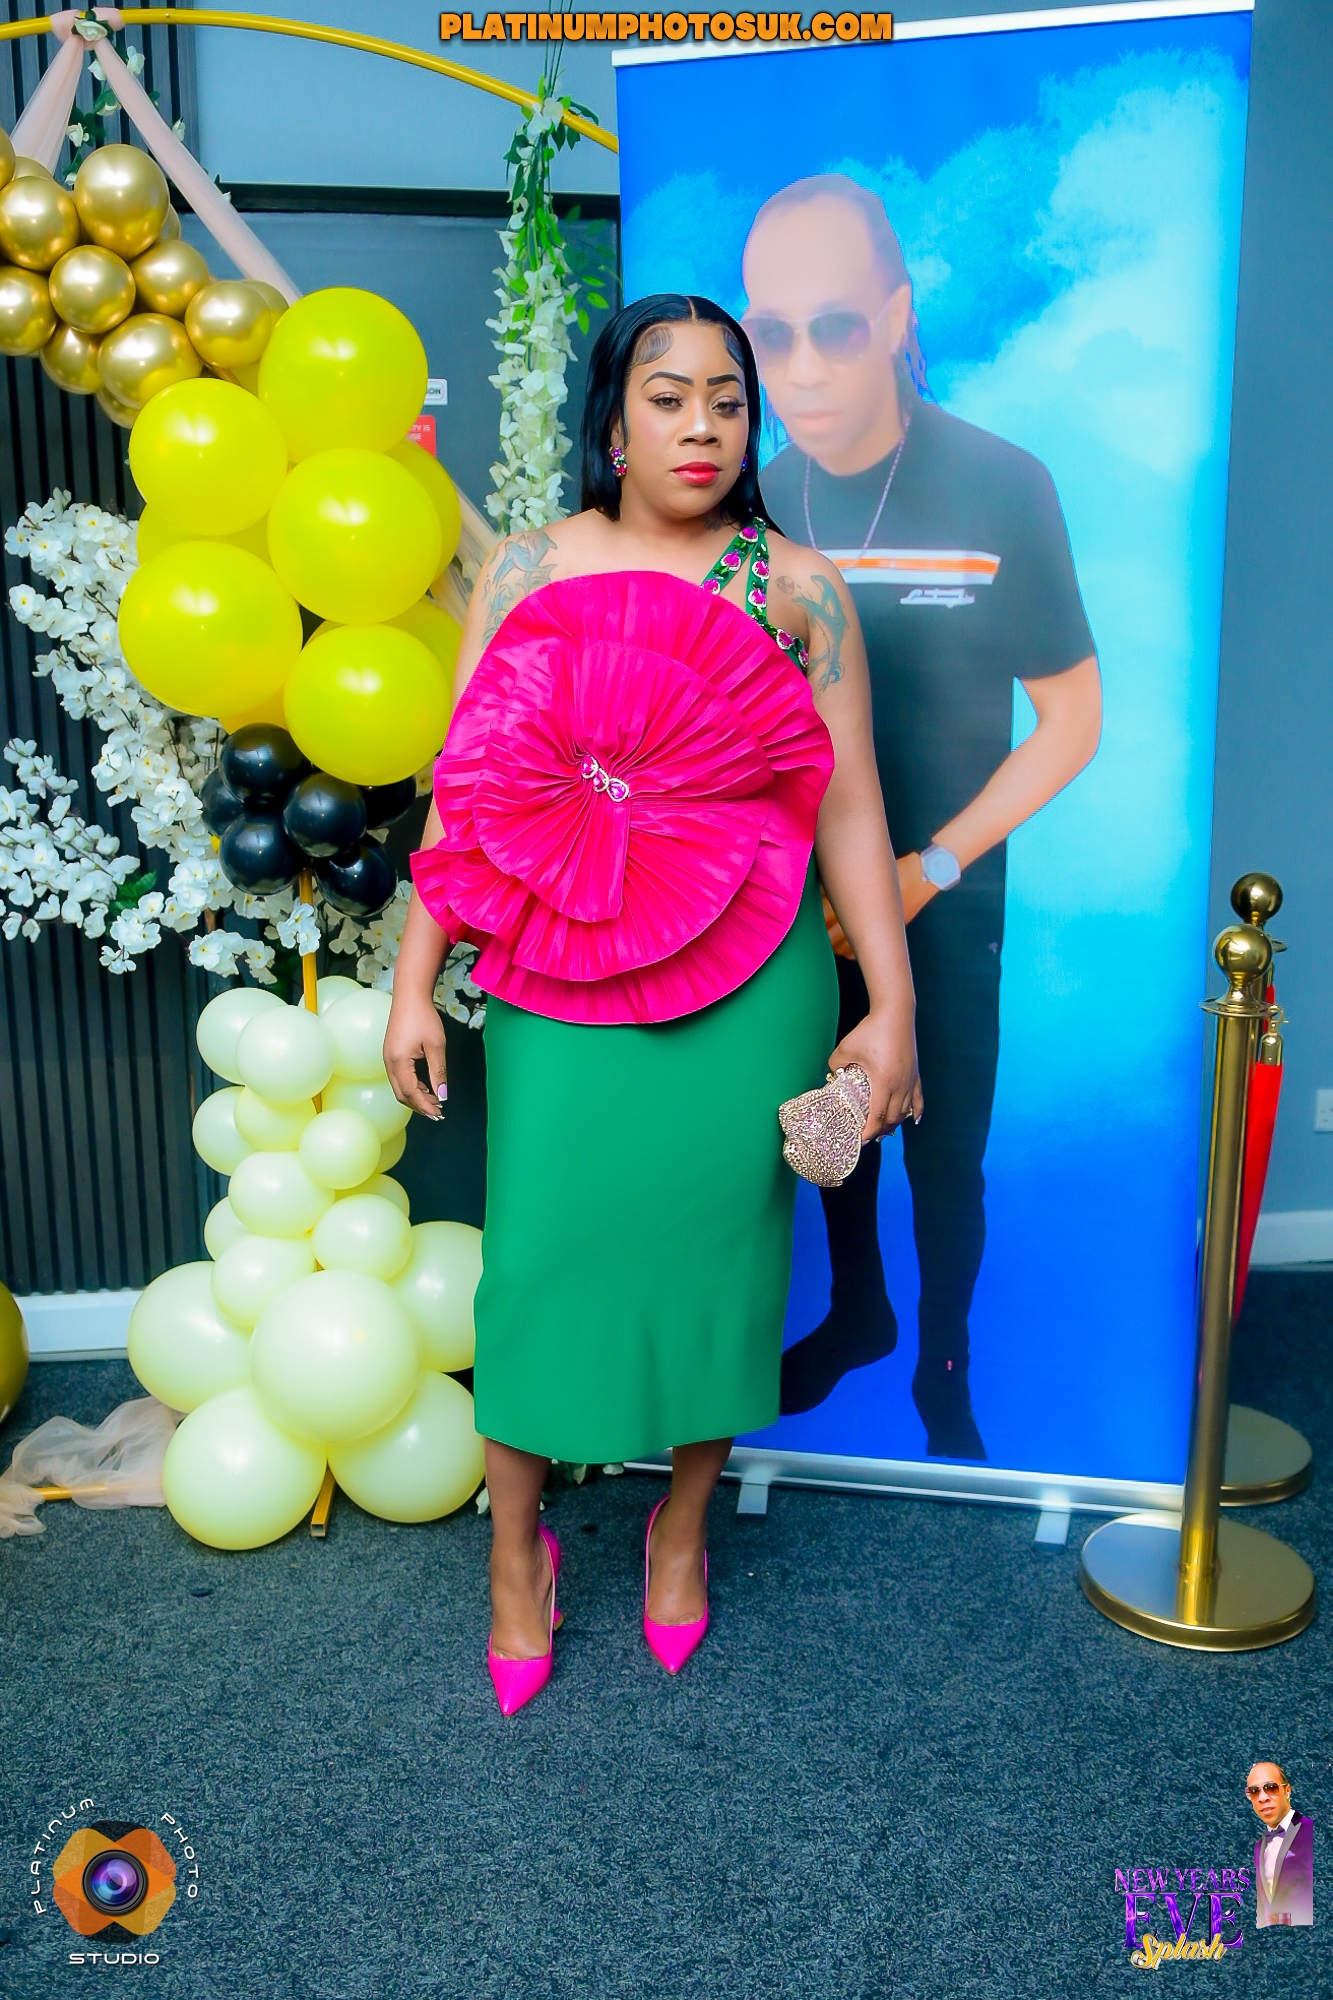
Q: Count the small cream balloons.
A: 14